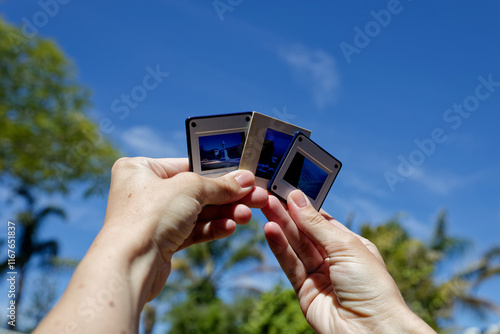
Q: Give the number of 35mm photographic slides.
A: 3